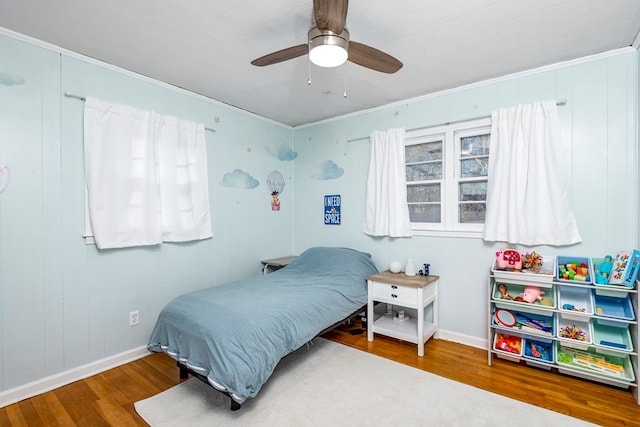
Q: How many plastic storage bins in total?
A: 12